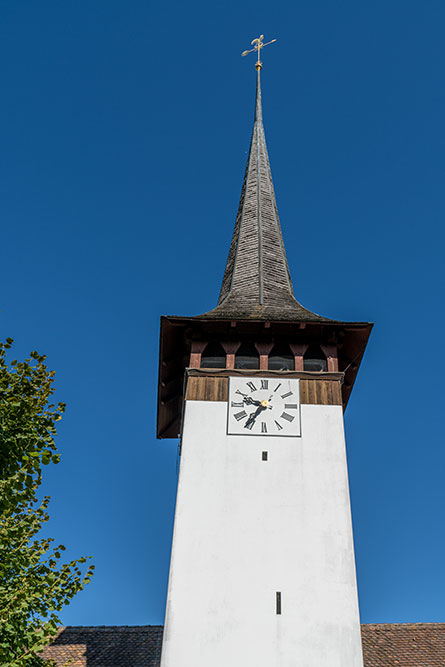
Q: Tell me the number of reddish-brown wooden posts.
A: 5